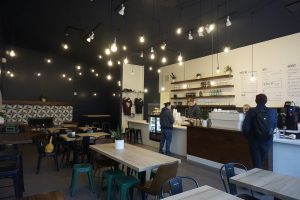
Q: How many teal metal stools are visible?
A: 3